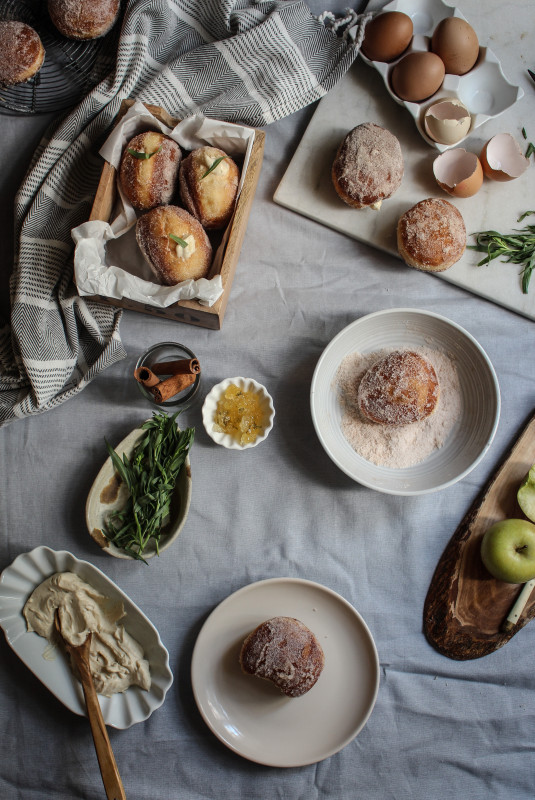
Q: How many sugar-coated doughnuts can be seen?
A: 9